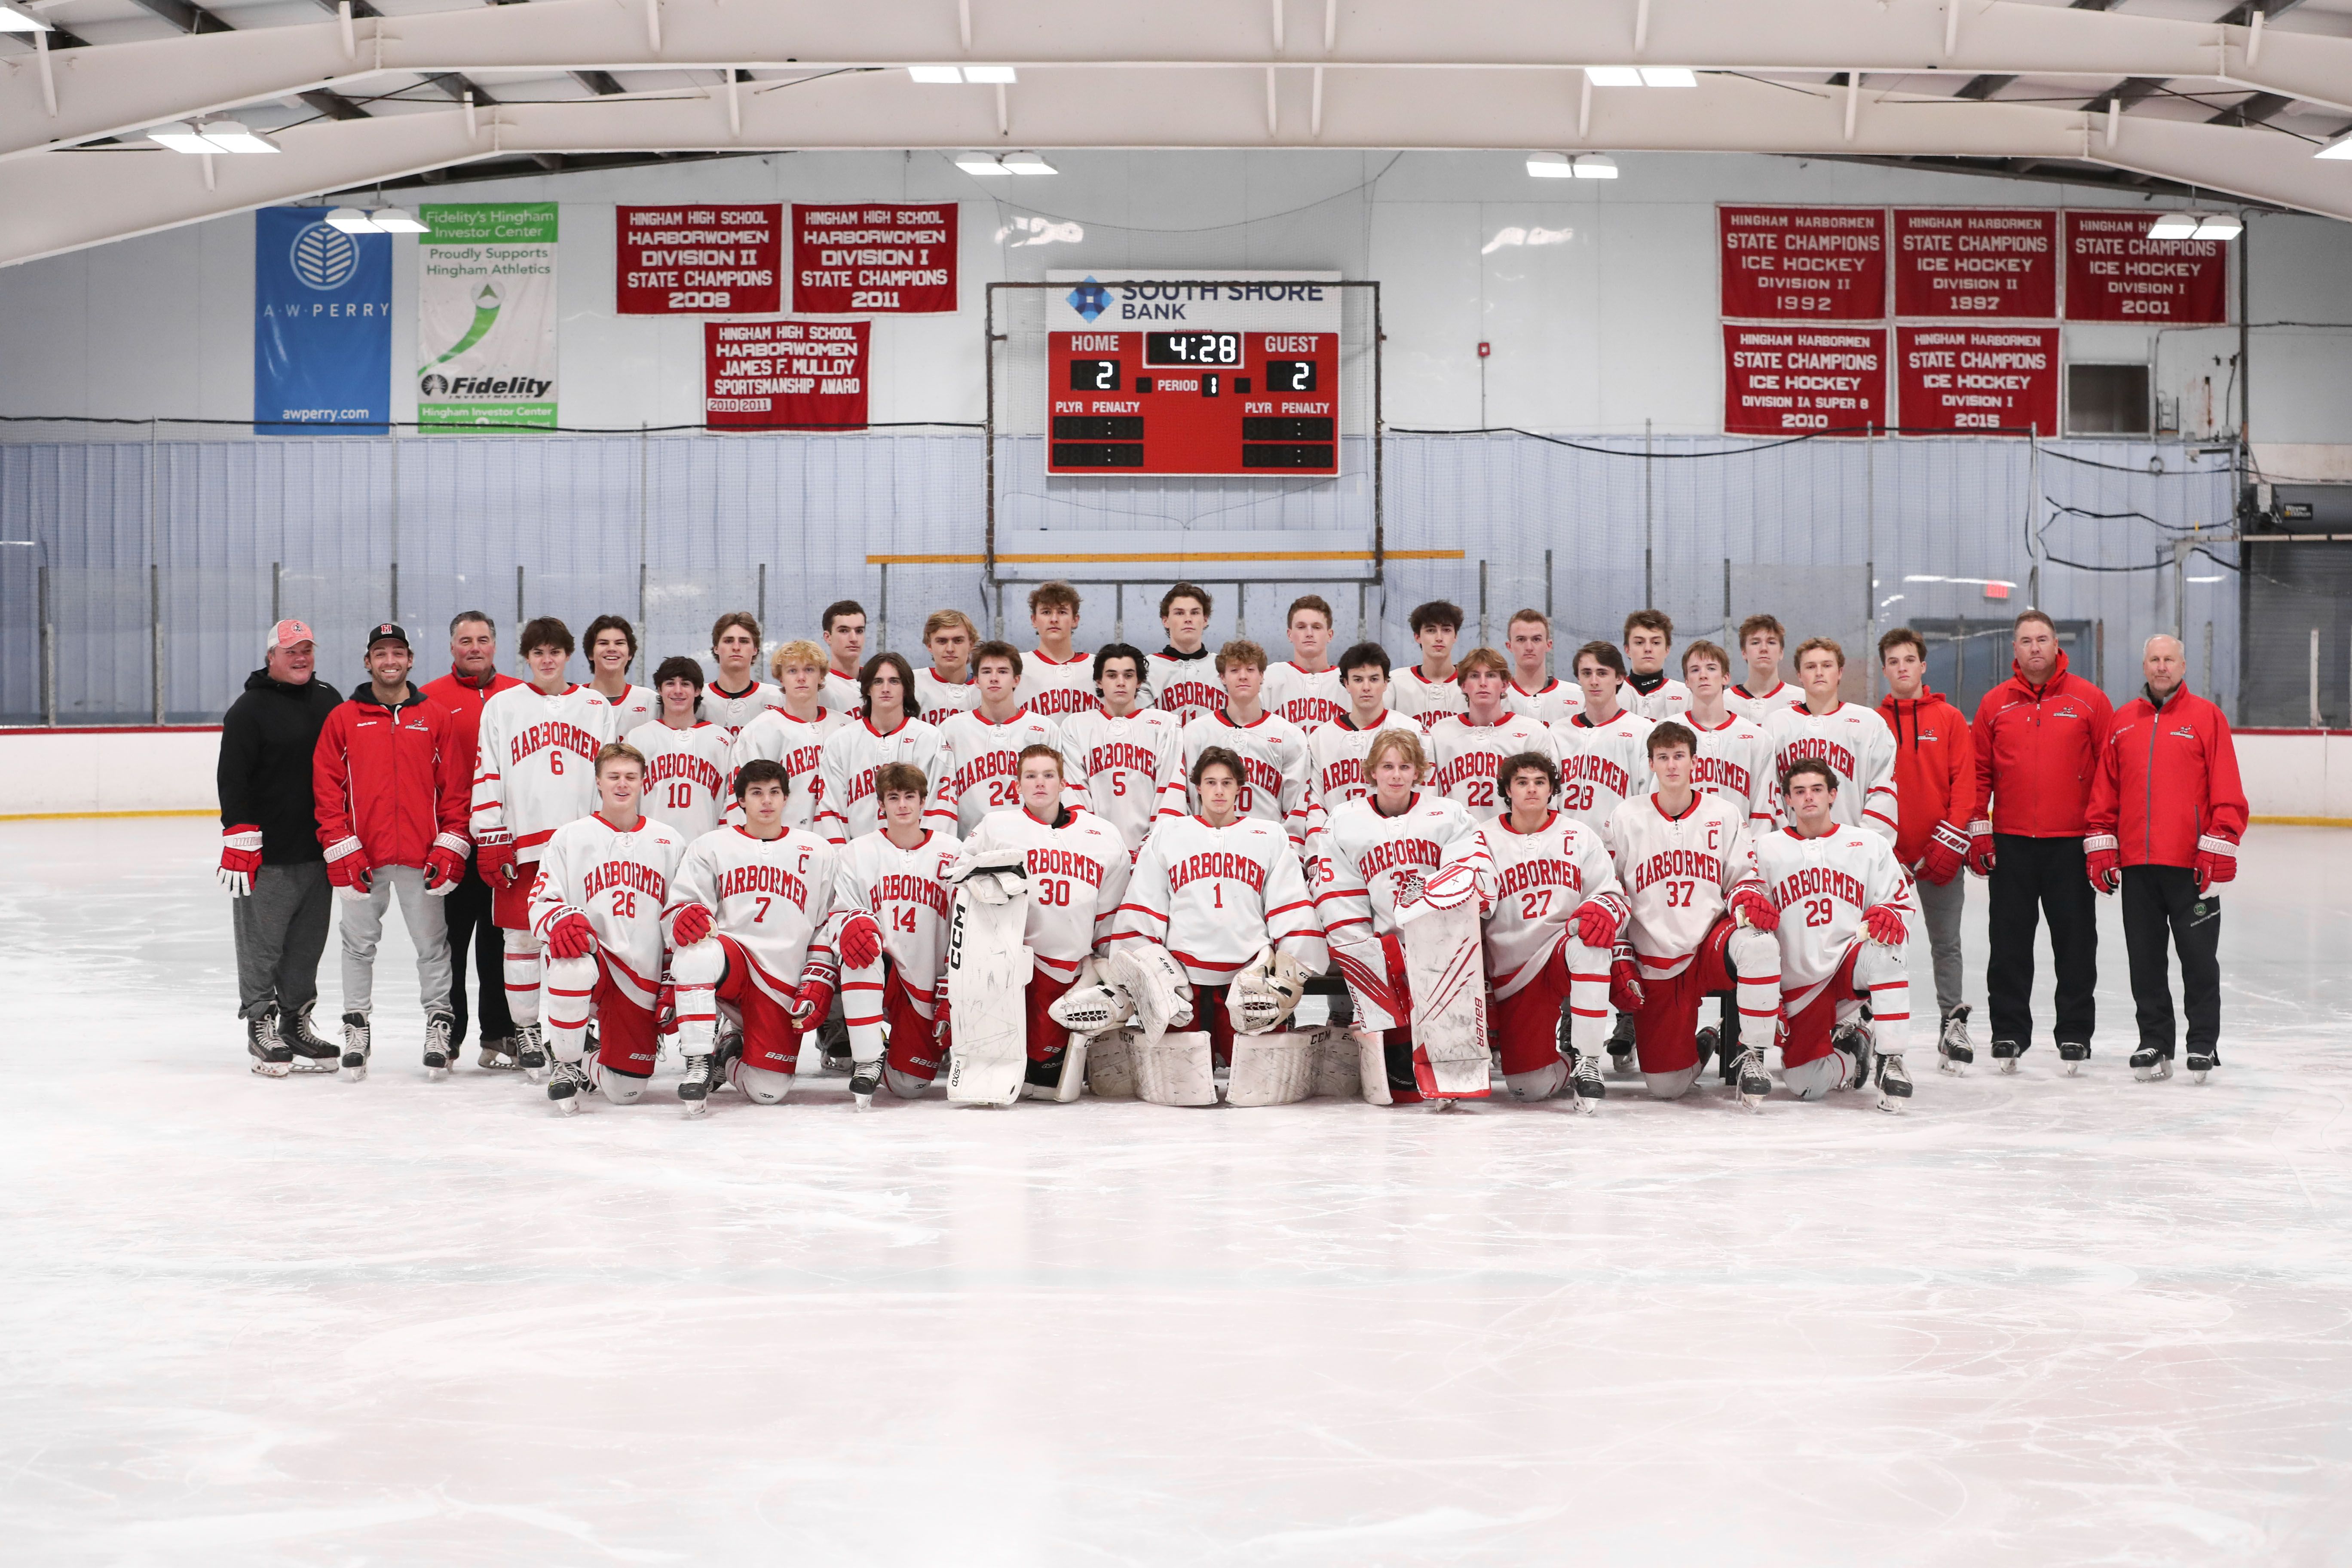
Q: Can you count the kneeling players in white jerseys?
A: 9